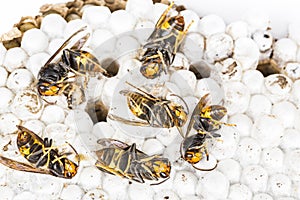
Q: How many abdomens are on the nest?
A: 6